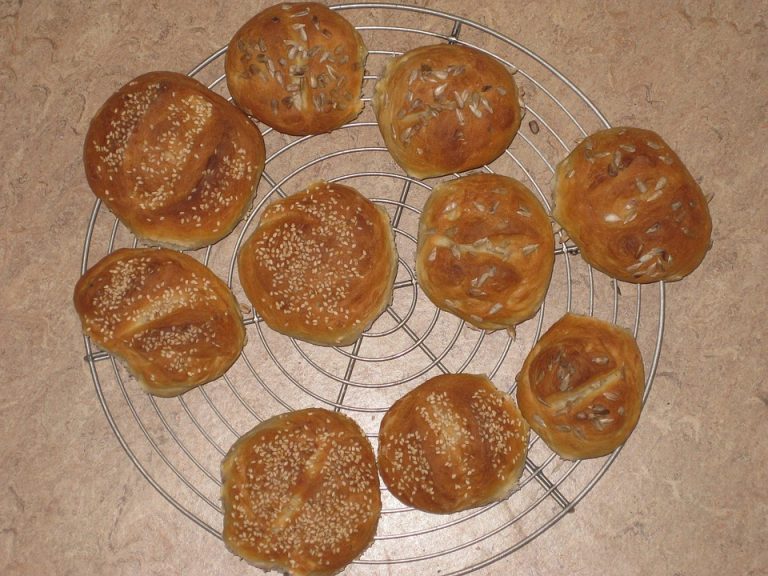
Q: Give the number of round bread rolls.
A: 10